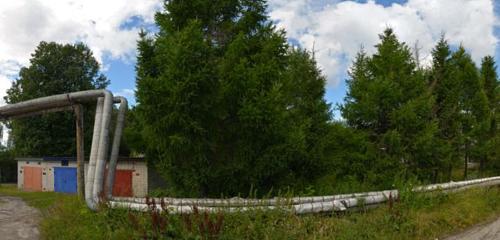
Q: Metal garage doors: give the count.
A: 3